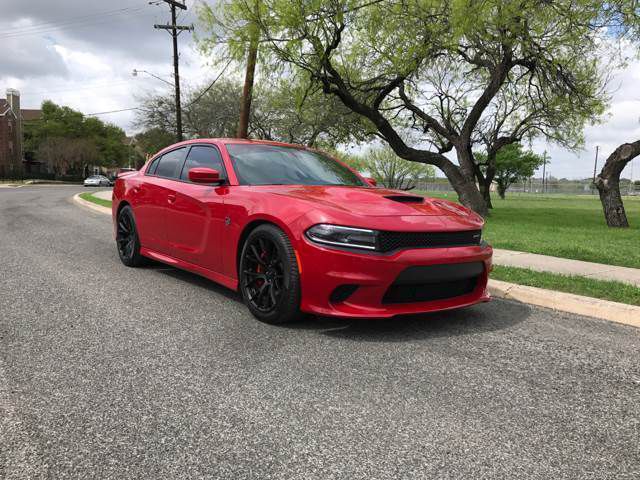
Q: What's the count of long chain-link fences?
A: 1